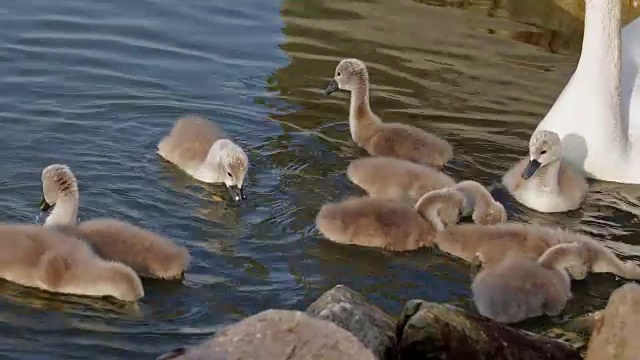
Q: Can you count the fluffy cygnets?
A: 9